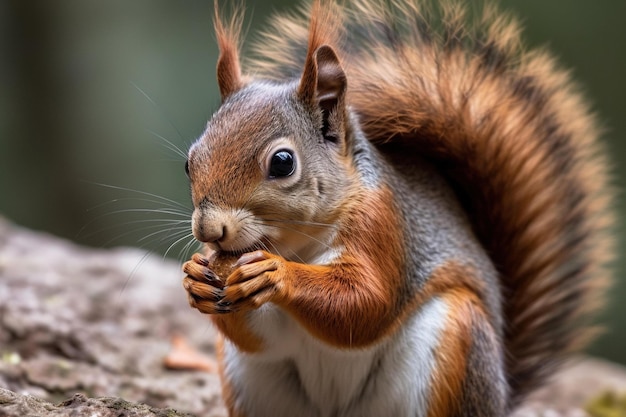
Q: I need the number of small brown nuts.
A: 1